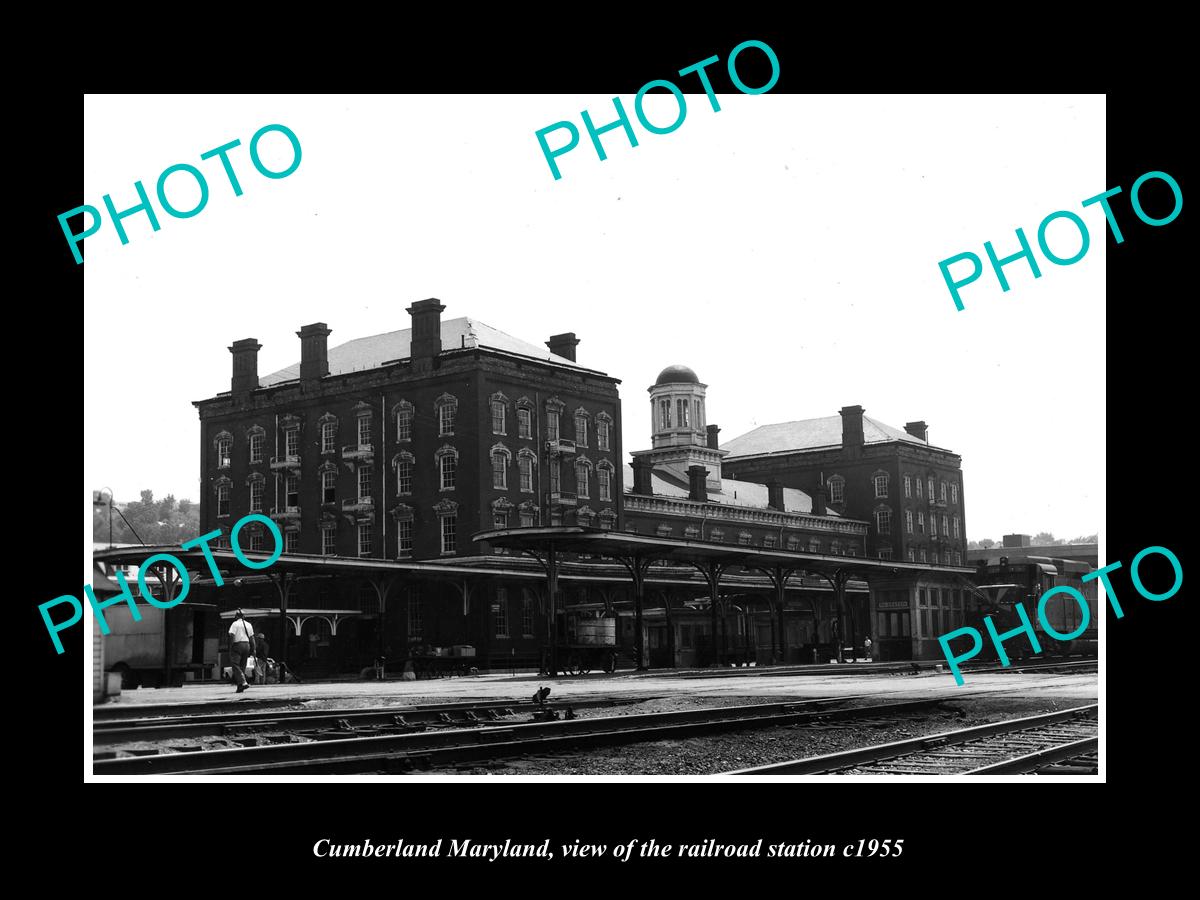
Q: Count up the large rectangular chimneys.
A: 11